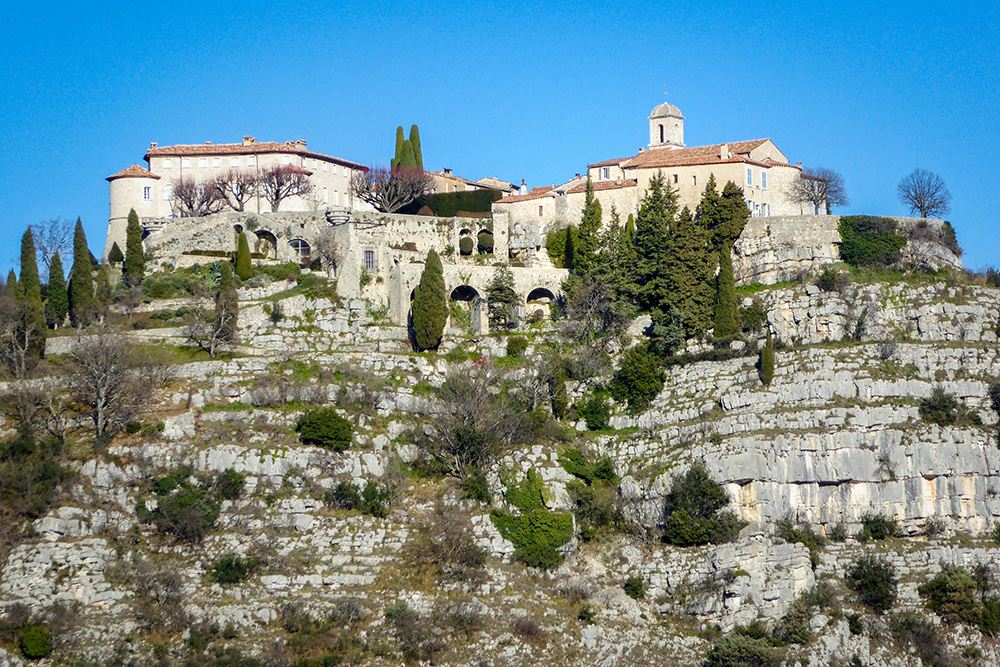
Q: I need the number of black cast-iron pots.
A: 0